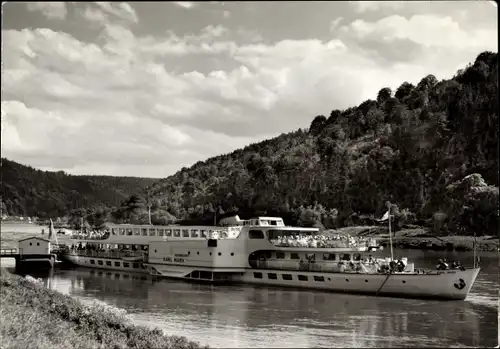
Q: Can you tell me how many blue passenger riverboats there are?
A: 0